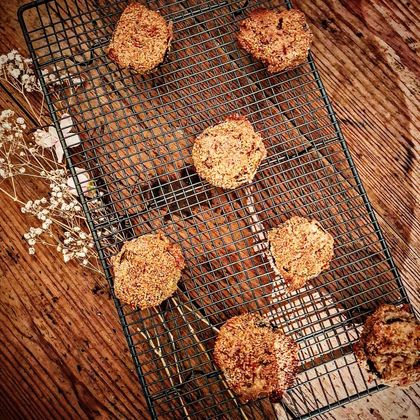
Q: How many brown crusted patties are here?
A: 7